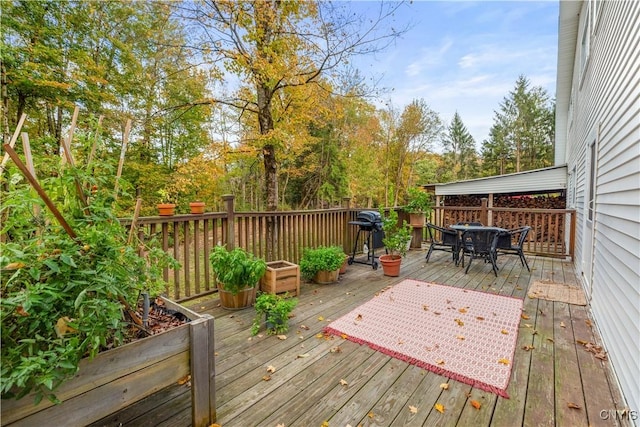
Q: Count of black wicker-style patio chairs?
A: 4